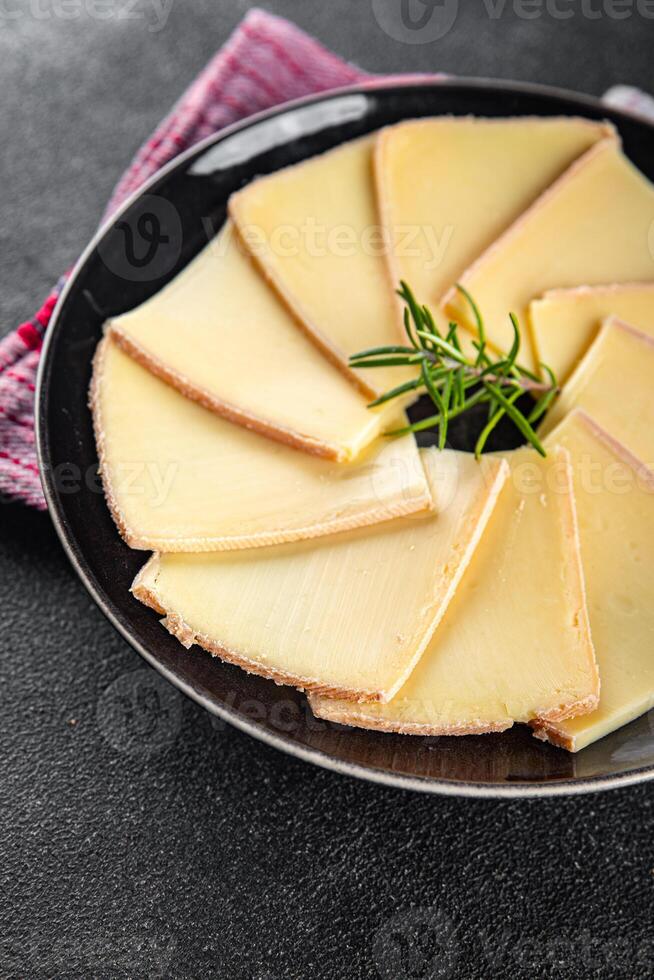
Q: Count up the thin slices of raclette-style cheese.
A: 10